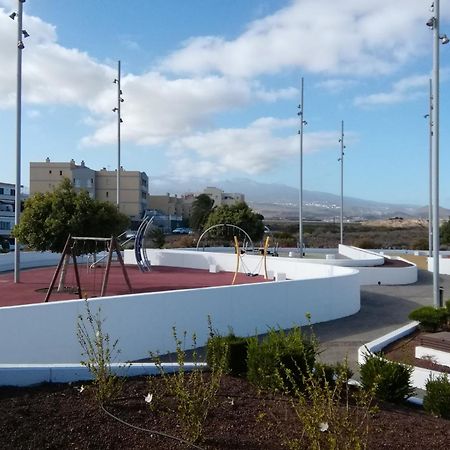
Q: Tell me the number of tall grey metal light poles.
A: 6